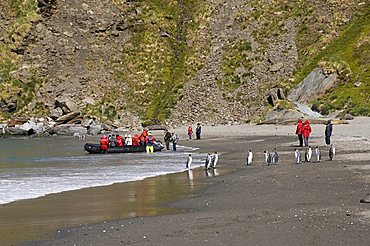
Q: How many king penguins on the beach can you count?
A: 10